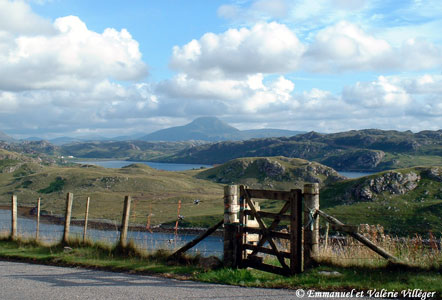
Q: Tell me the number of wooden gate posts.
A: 2